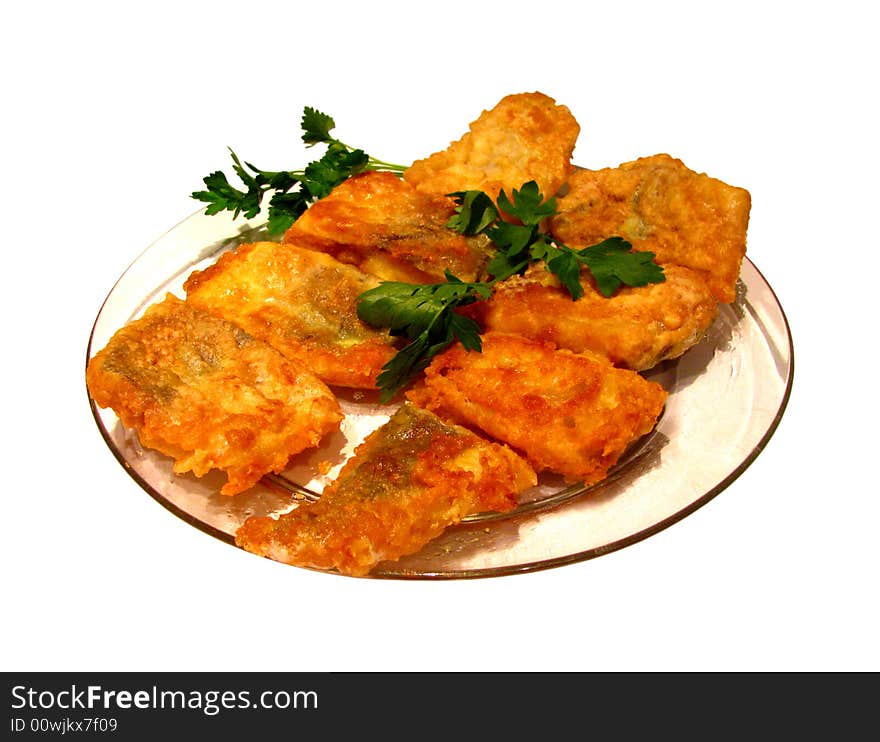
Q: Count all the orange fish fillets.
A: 8